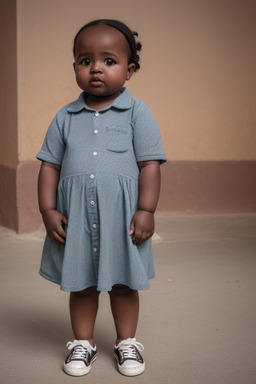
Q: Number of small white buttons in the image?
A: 7